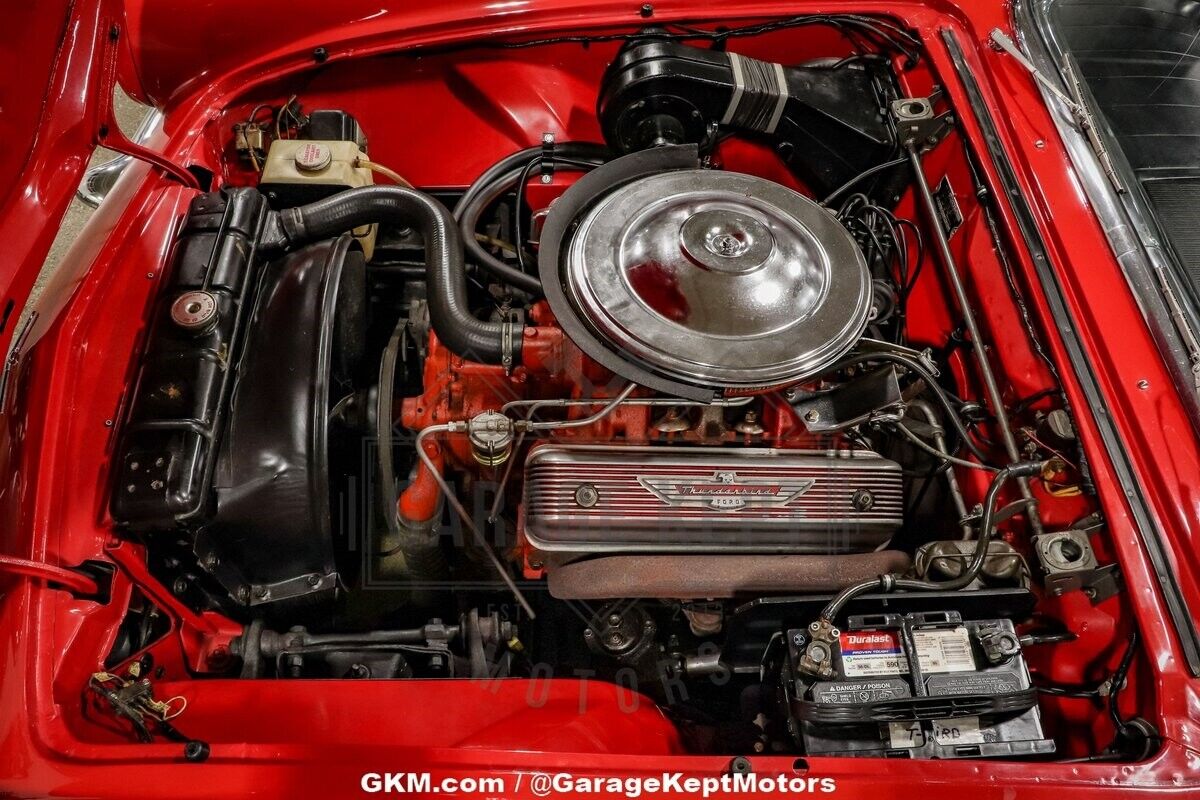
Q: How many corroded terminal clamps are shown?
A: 1